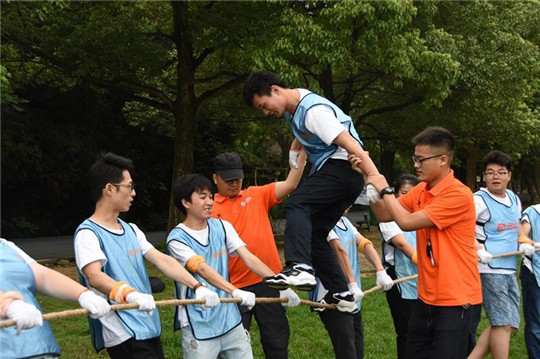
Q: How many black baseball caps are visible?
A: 1